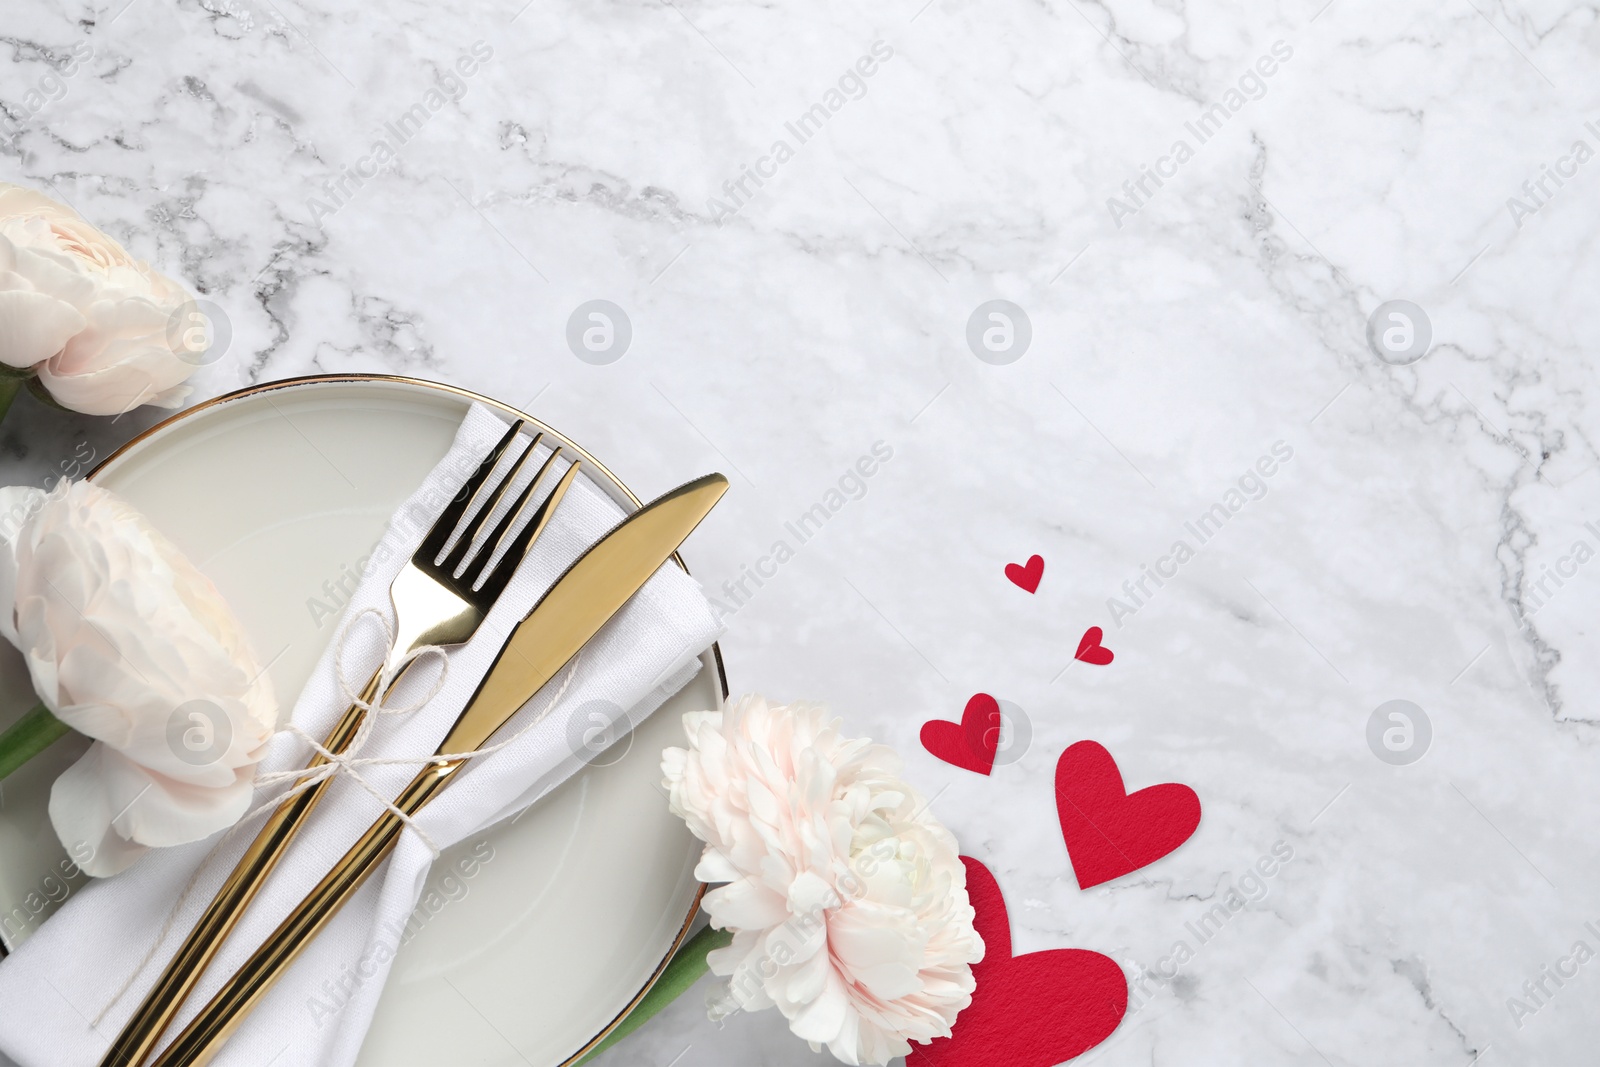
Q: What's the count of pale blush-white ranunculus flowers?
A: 3